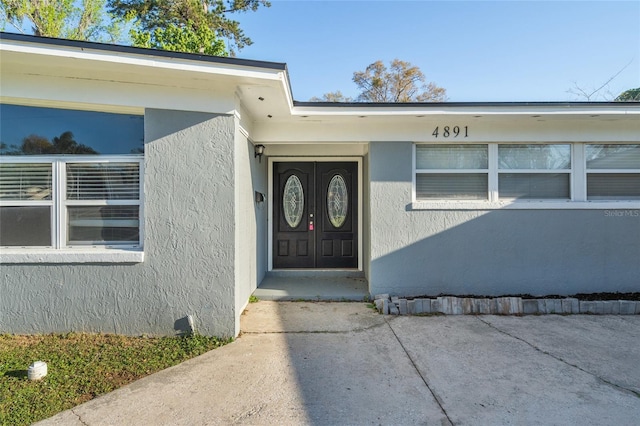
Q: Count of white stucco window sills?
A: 2